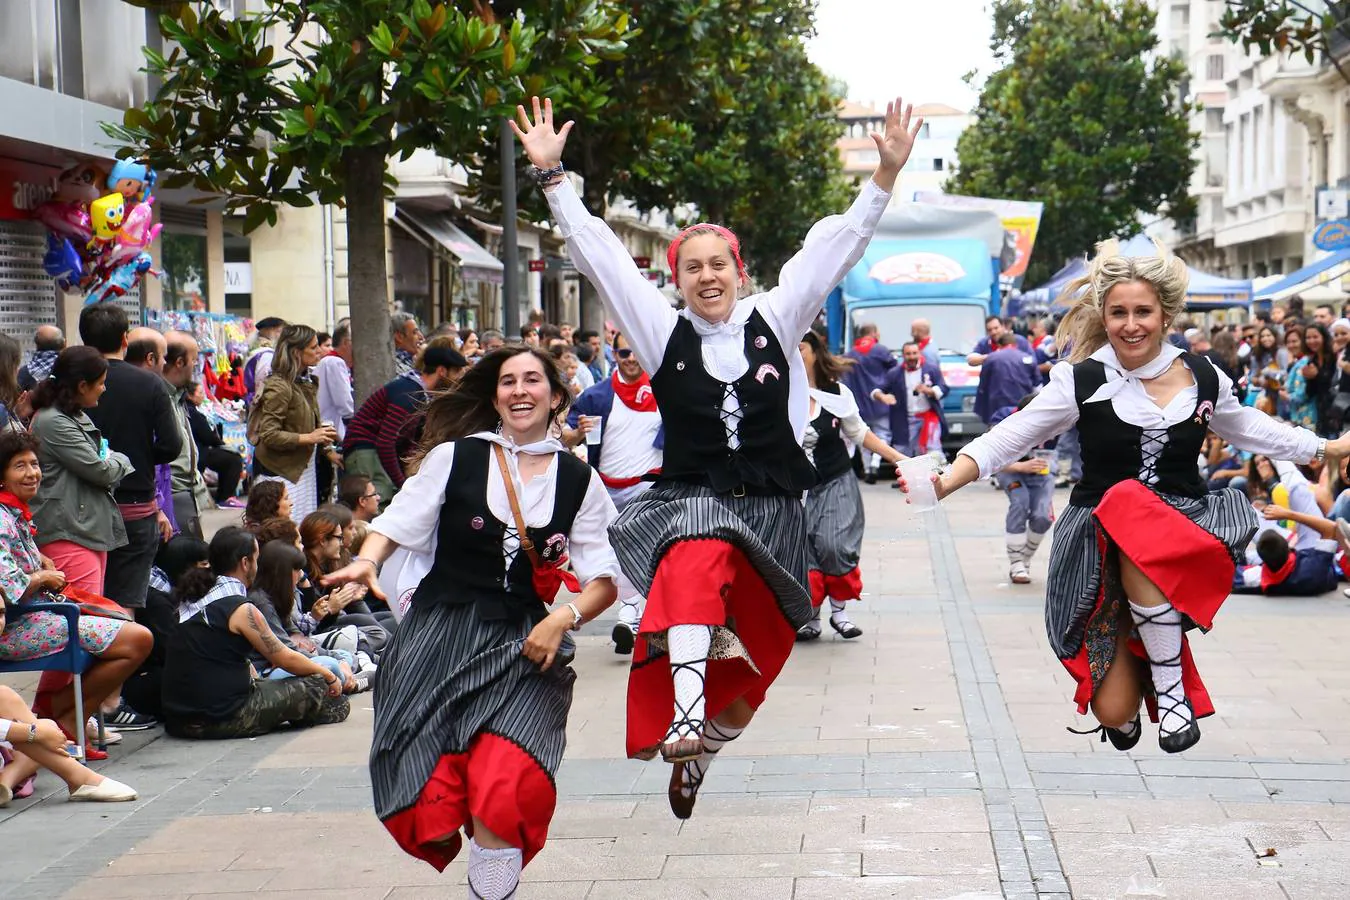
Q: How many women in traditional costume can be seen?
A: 4